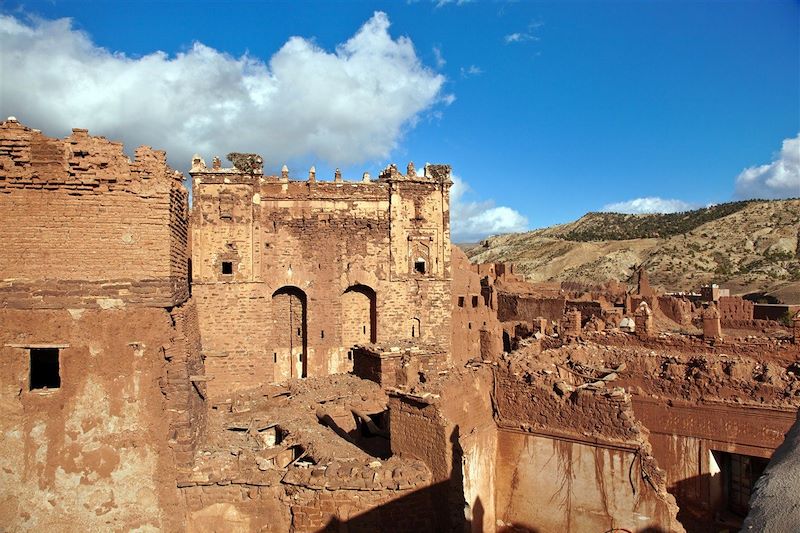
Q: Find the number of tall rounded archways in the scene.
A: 2